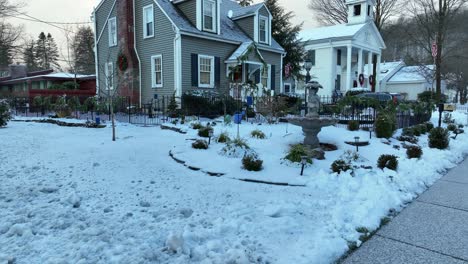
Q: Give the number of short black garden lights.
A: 4